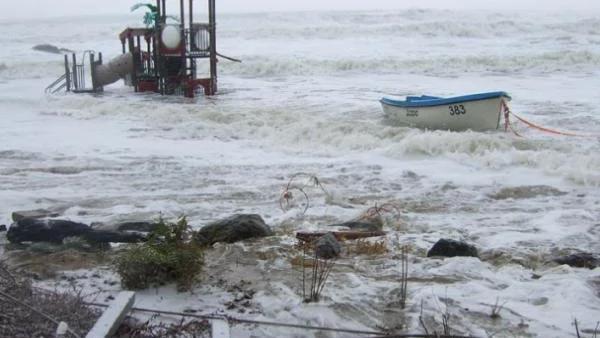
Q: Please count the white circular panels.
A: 1